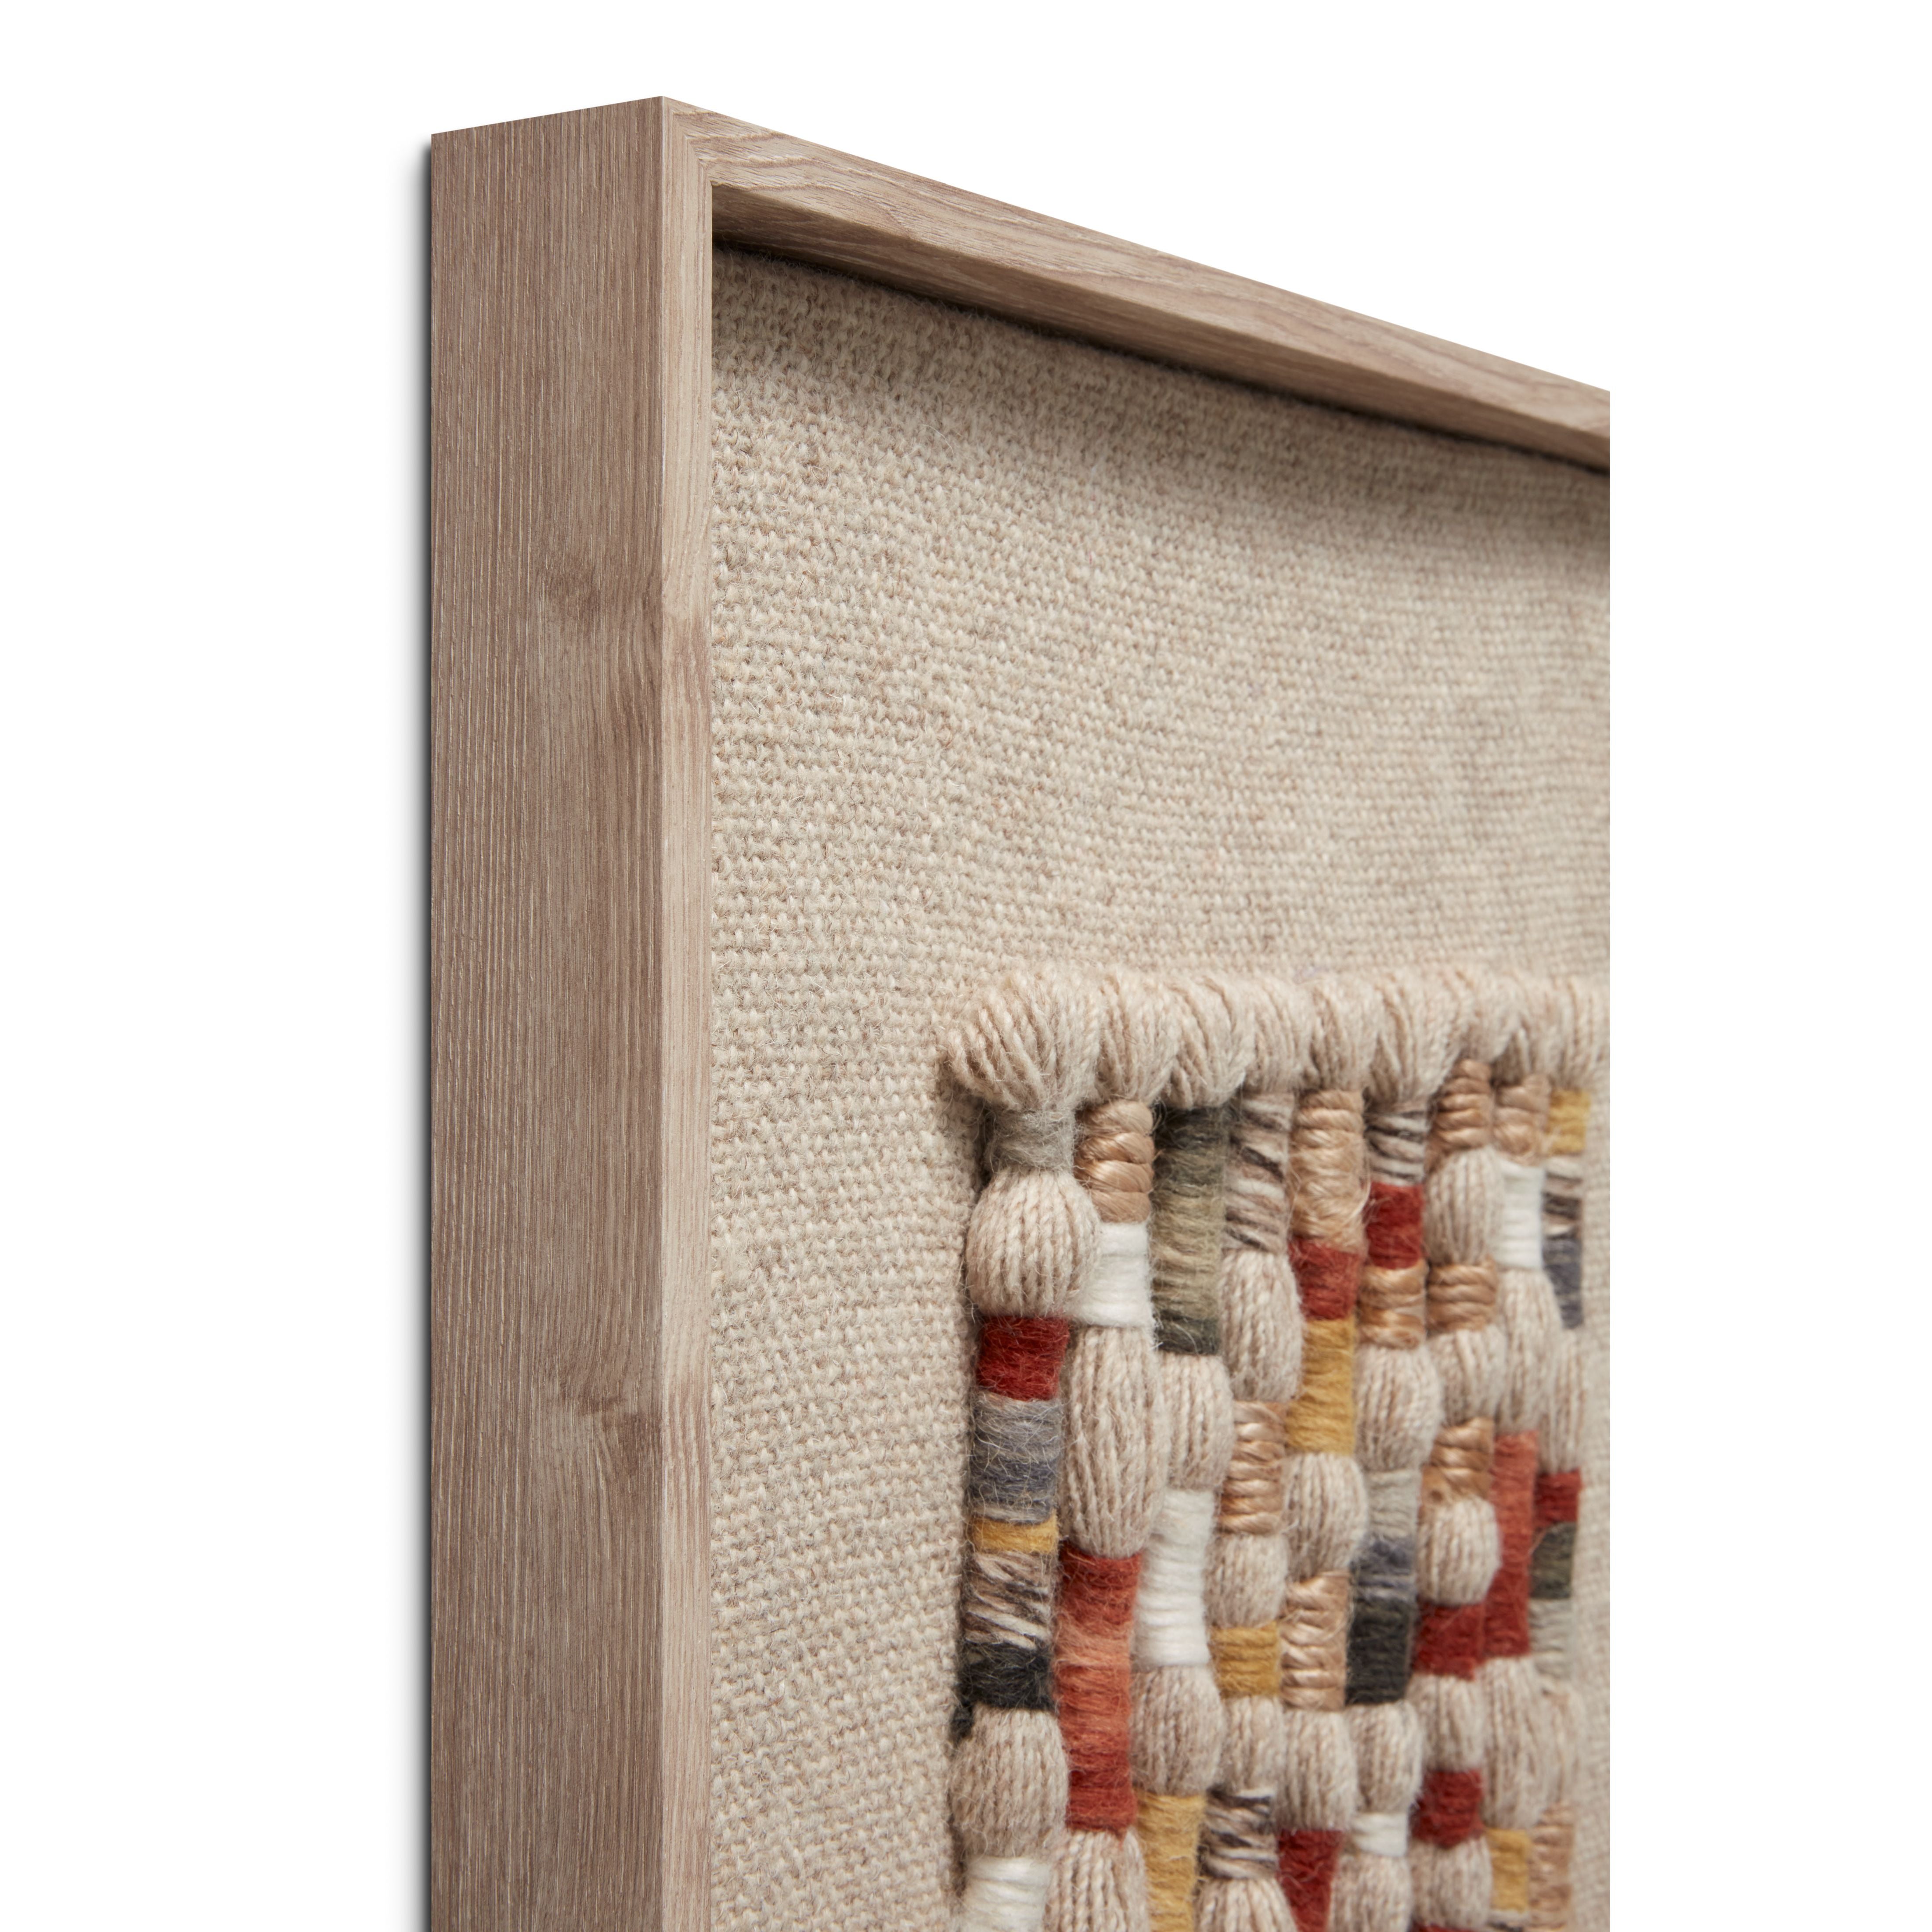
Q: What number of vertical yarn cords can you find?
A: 9